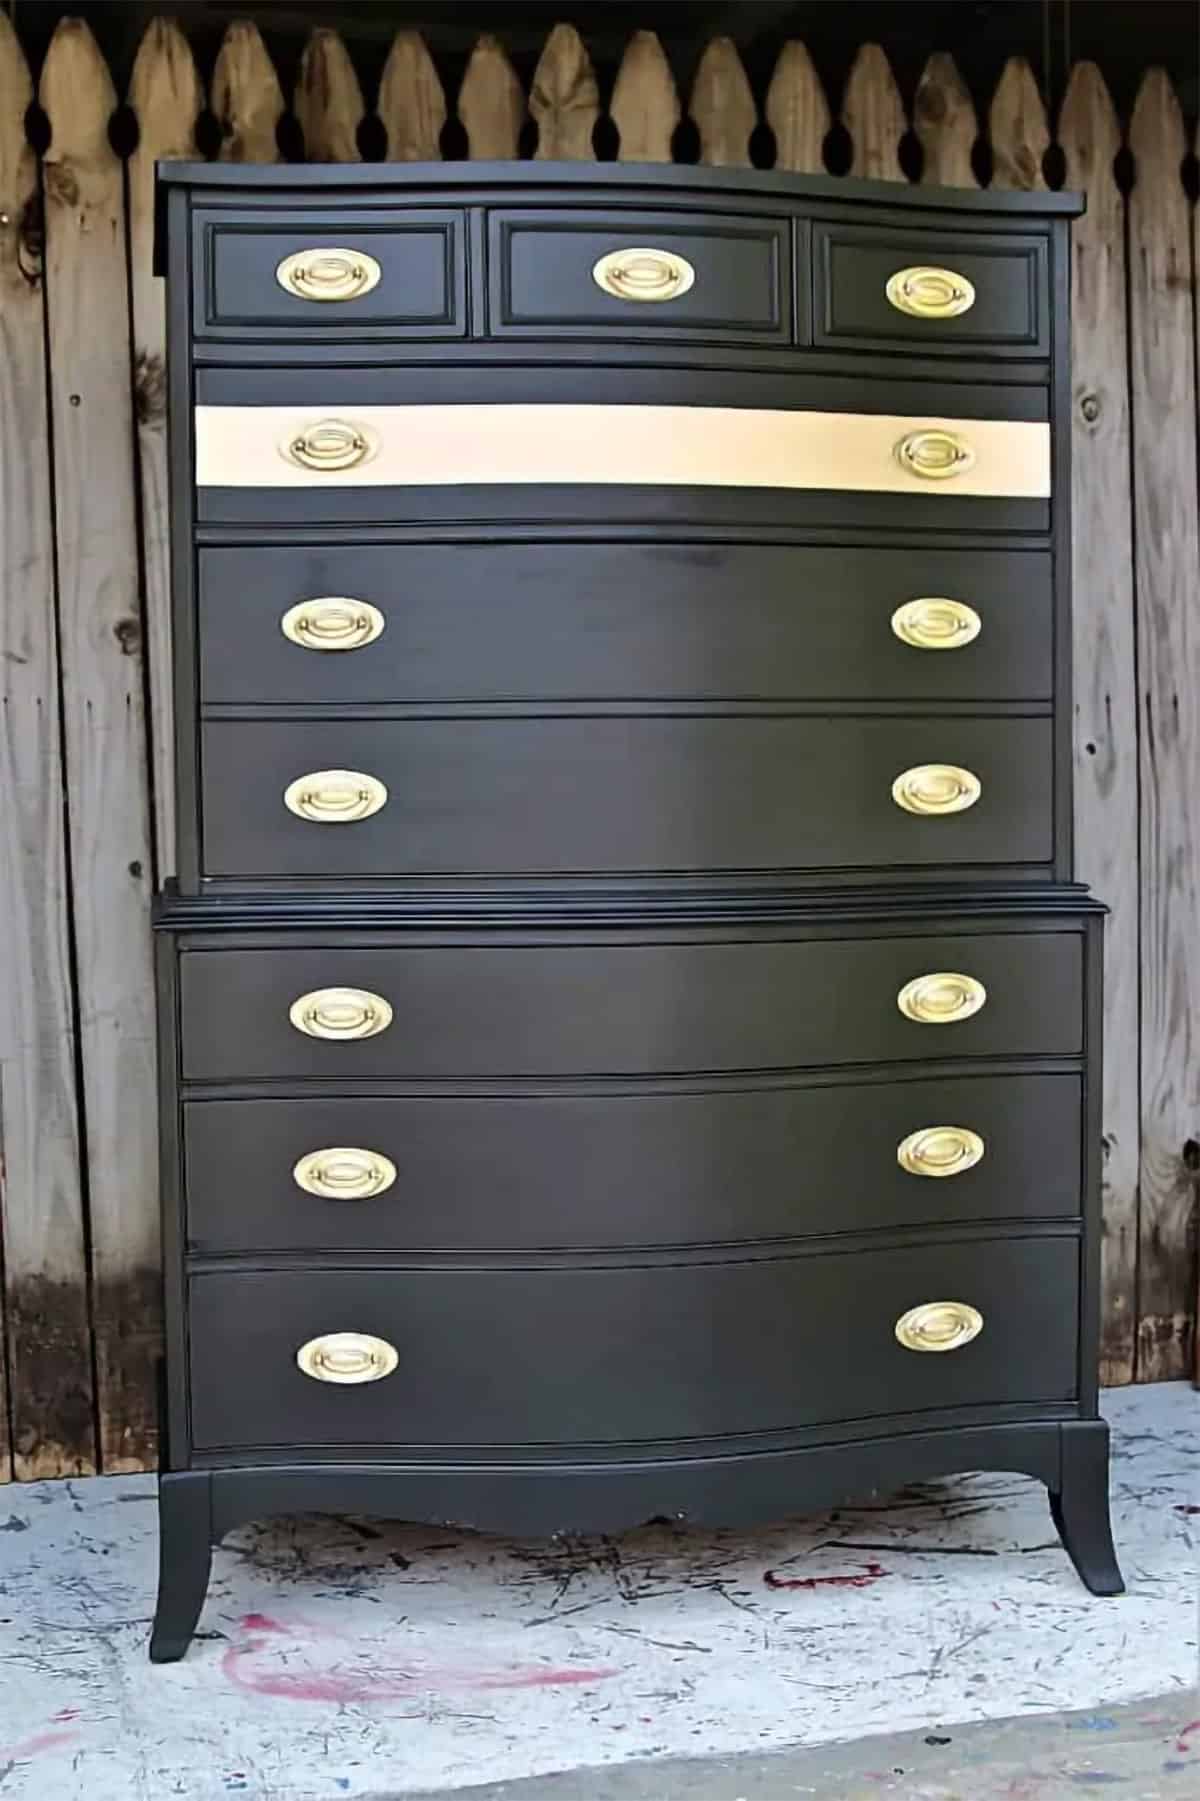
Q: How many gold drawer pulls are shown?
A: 15